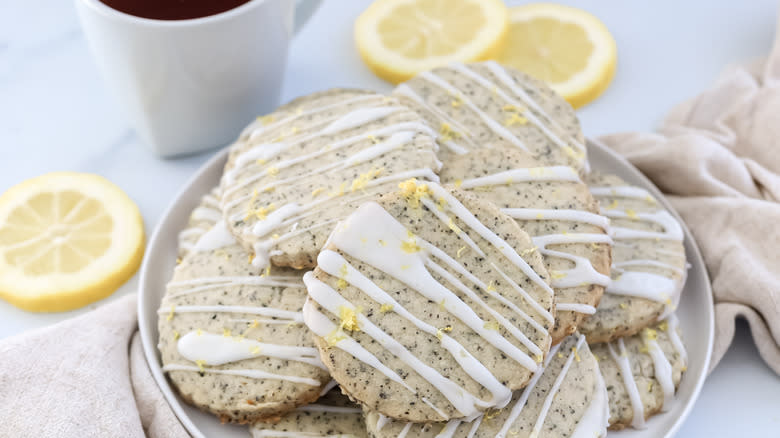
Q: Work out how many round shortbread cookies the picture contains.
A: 10